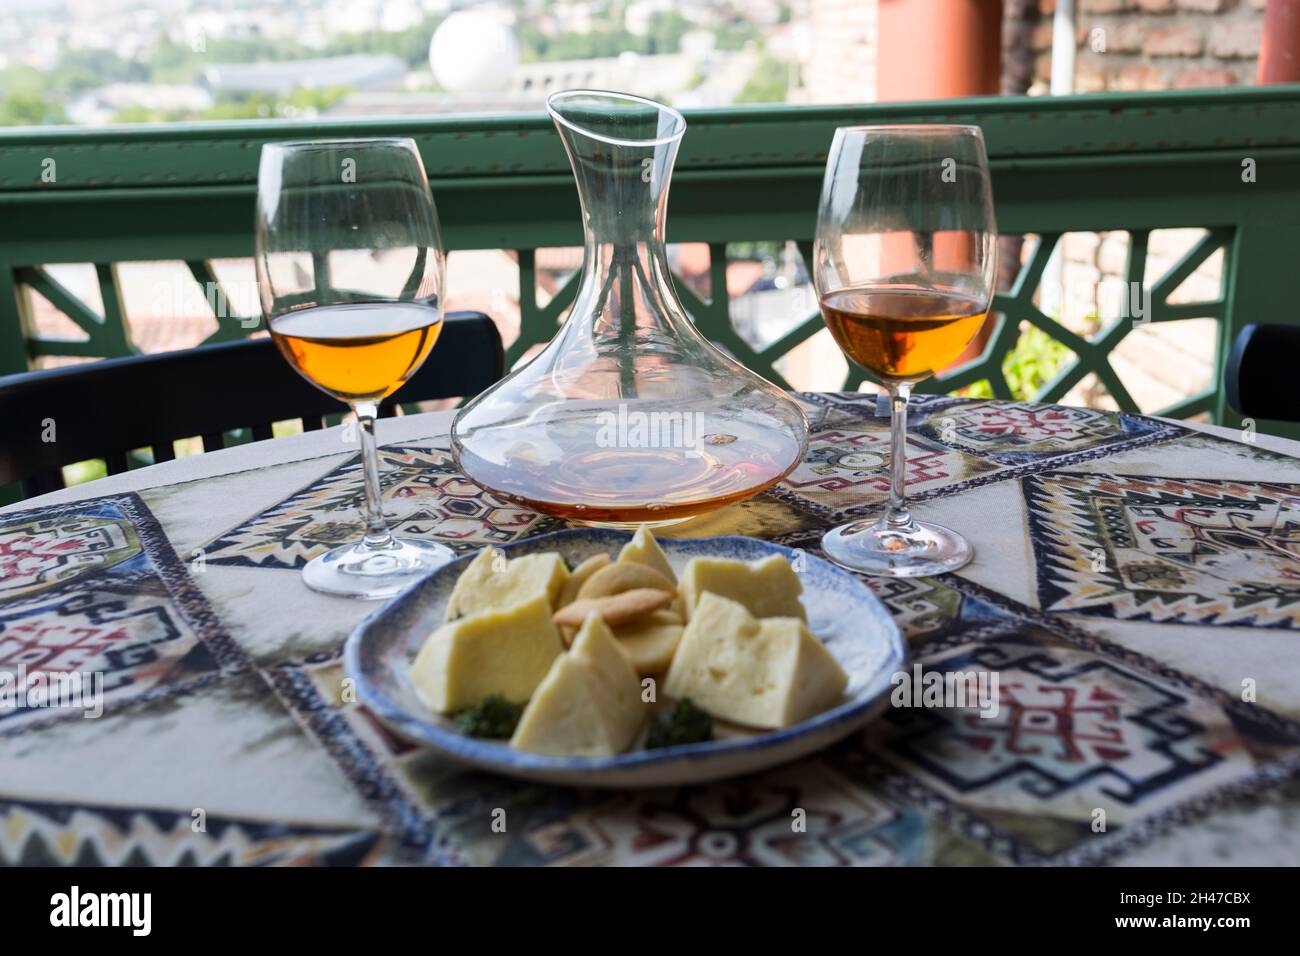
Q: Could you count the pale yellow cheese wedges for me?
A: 6